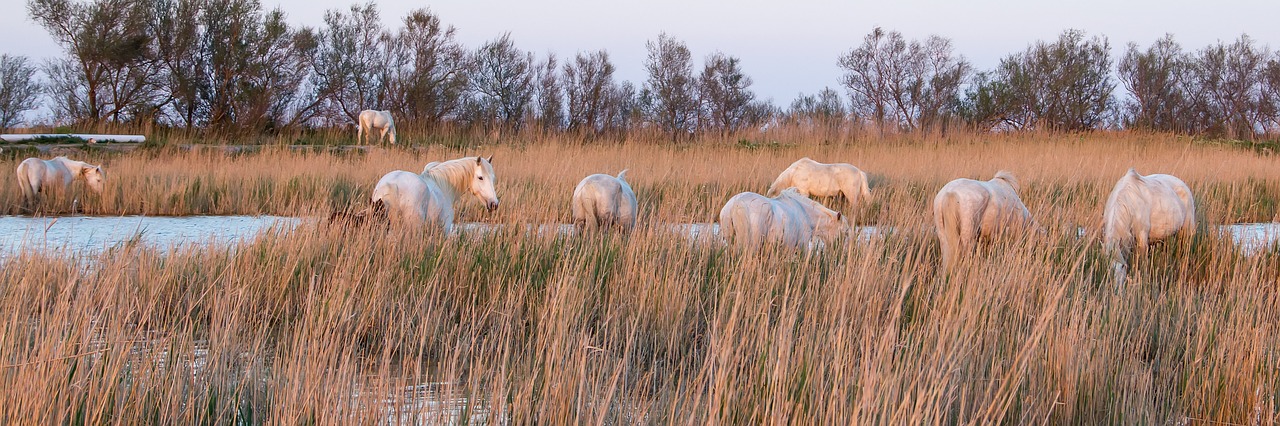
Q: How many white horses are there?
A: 8